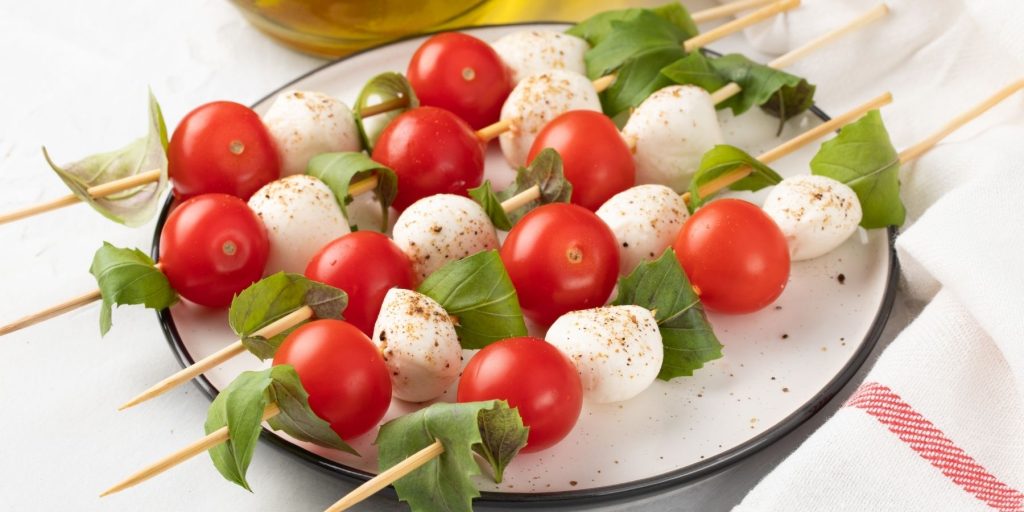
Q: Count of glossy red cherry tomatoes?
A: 10